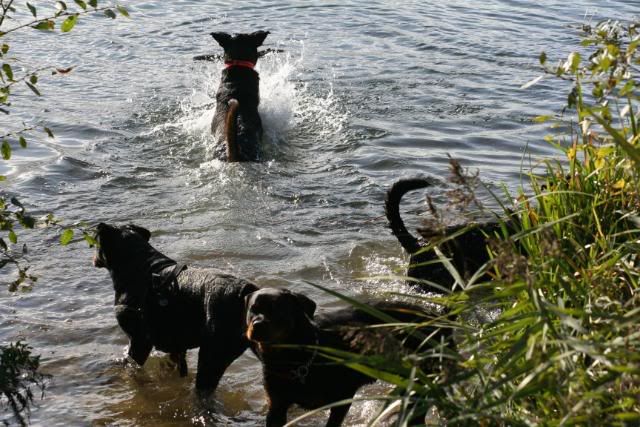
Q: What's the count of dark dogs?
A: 4